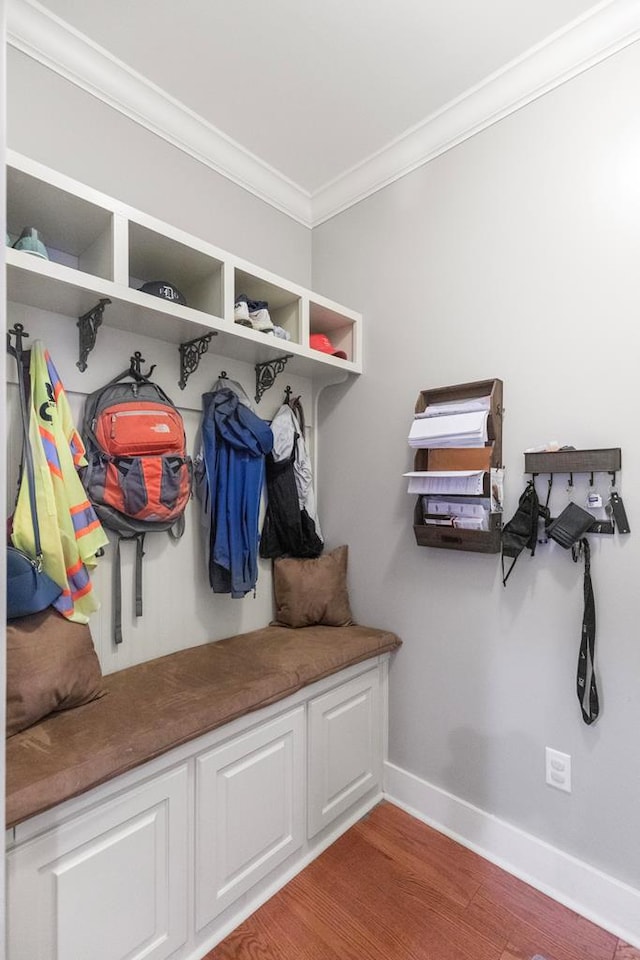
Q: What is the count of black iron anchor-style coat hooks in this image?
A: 4